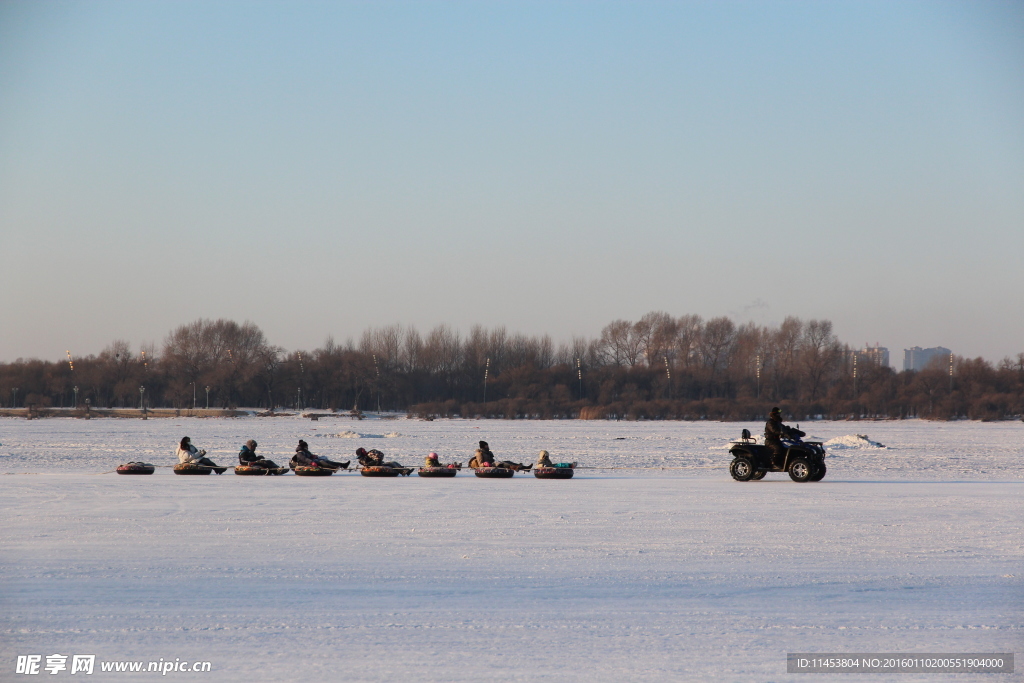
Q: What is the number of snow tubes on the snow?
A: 8